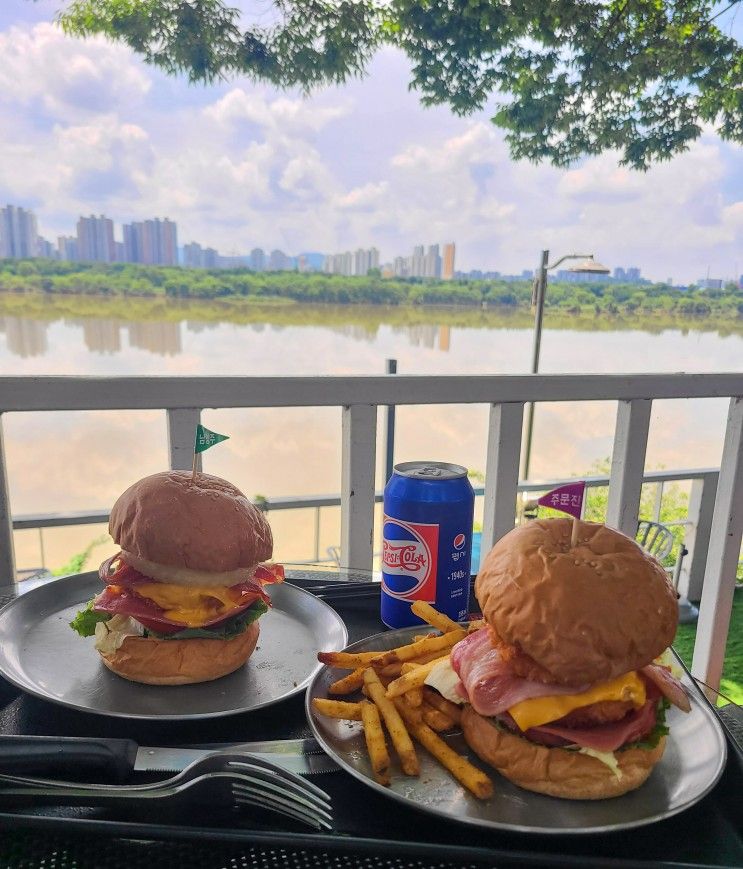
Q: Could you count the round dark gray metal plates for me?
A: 2